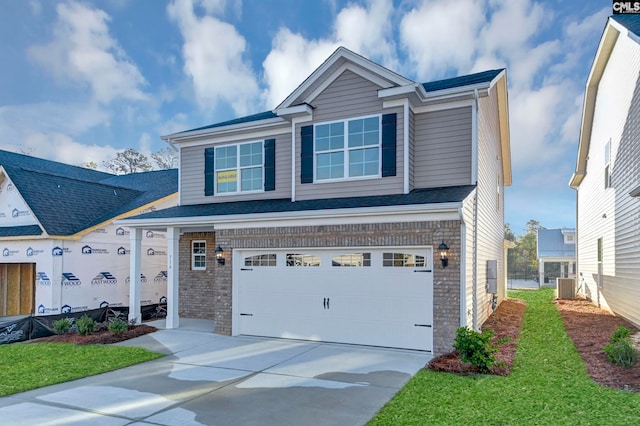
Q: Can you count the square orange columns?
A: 0